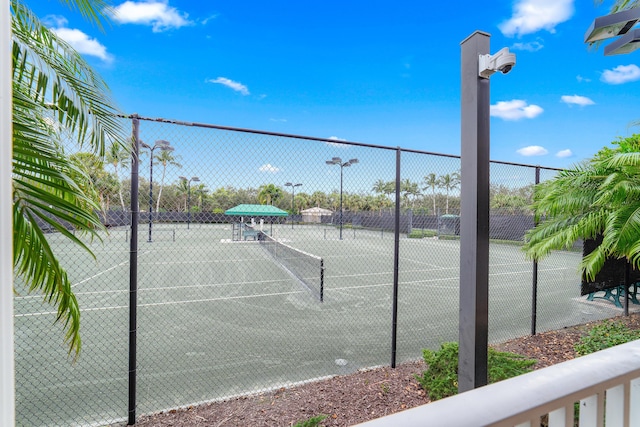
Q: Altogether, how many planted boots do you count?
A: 0